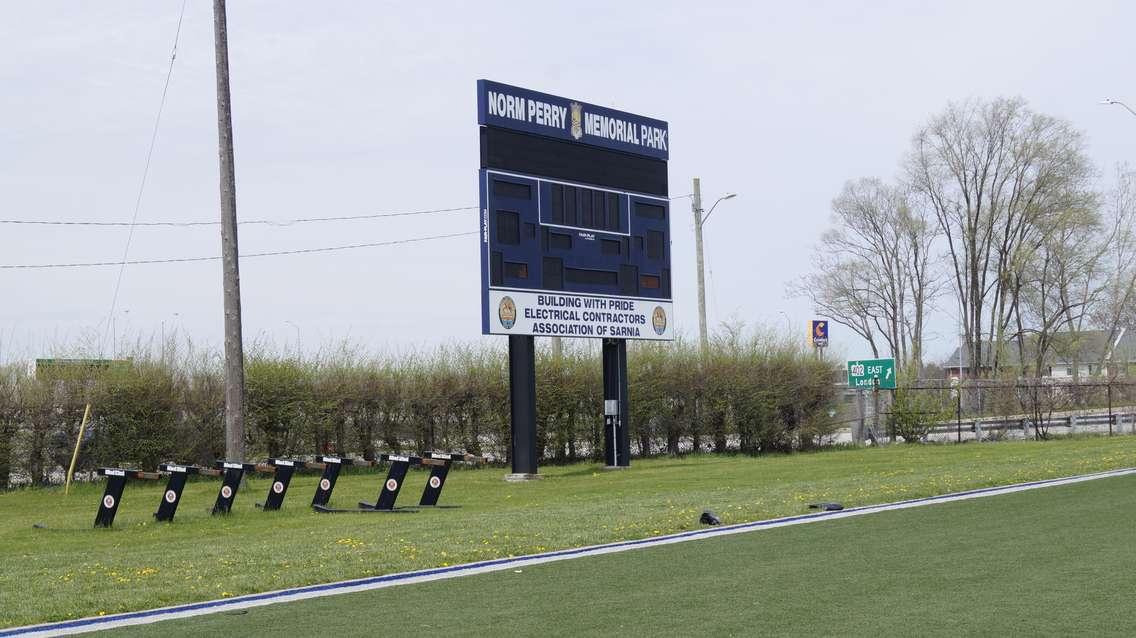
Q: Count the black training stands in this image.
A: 7